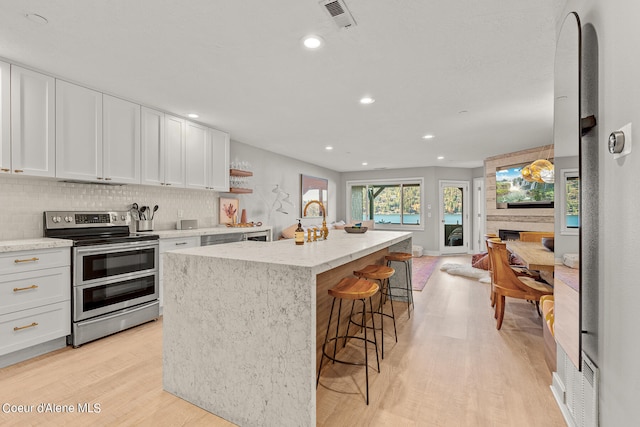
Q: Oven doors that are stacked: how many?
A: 2